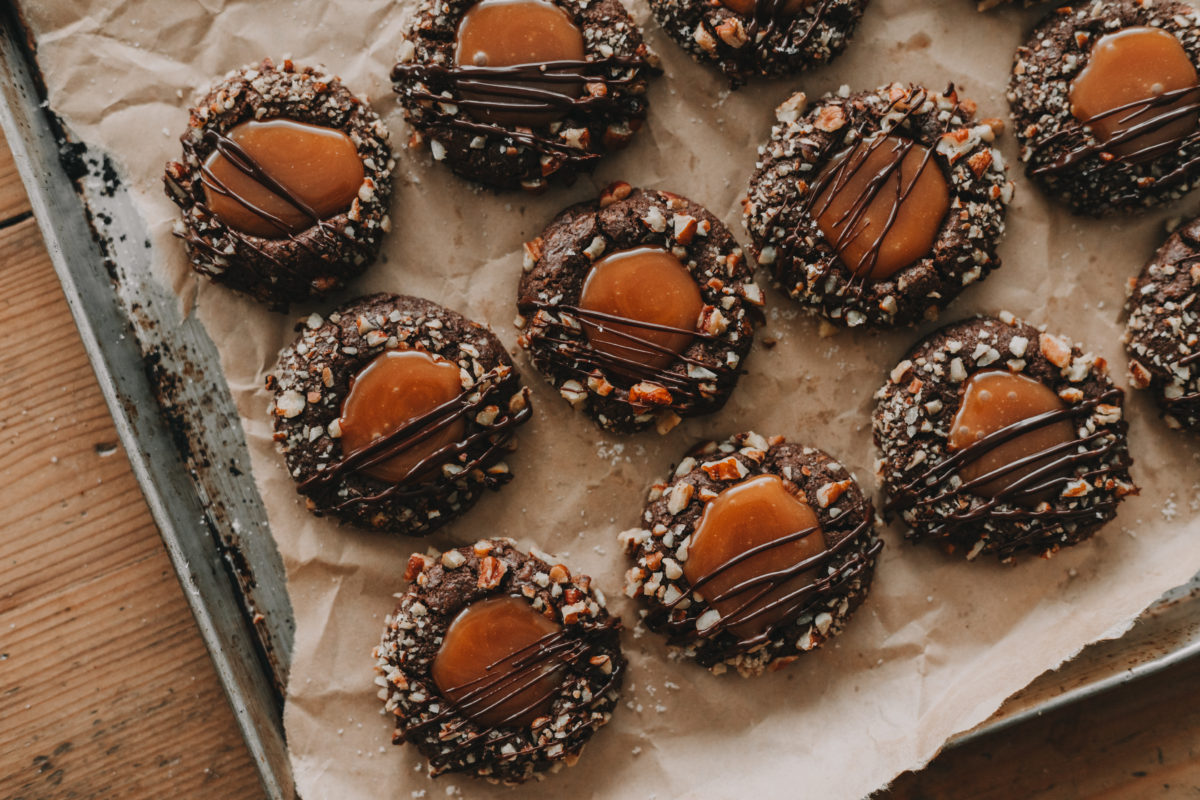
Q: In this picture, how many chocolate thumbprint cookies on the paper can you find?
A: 11